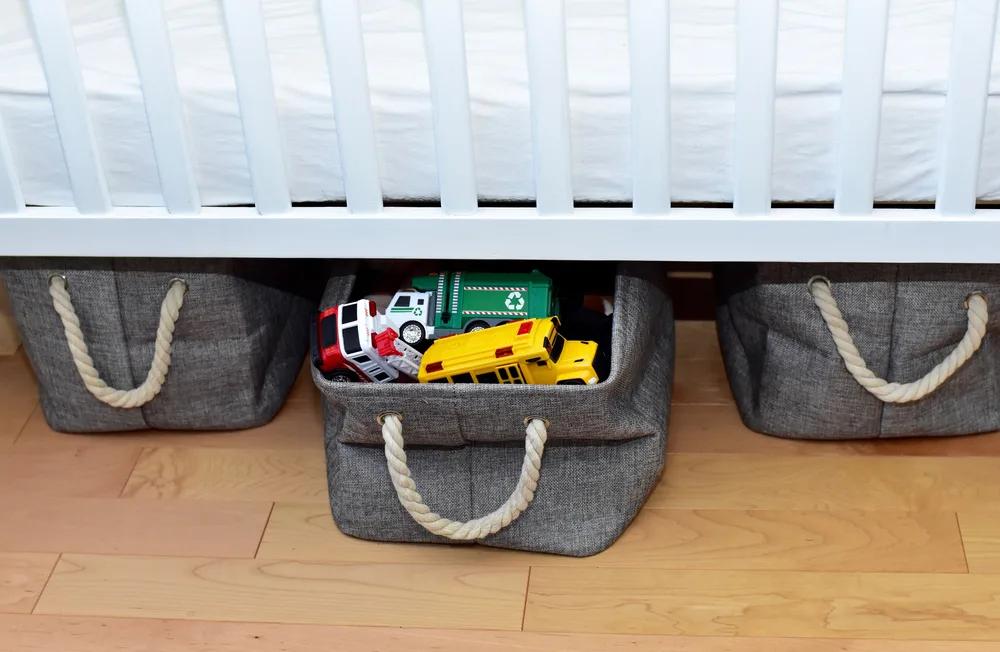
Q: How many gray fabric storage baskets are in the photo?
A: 3